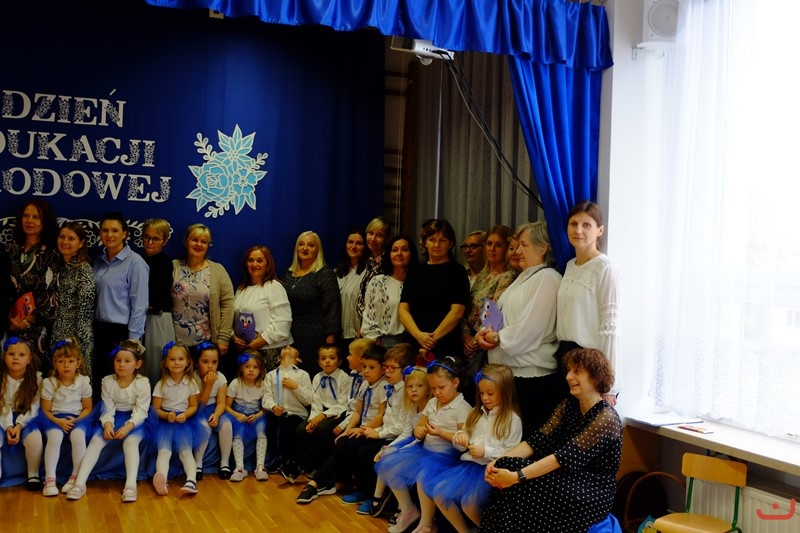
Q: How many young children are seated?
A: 14